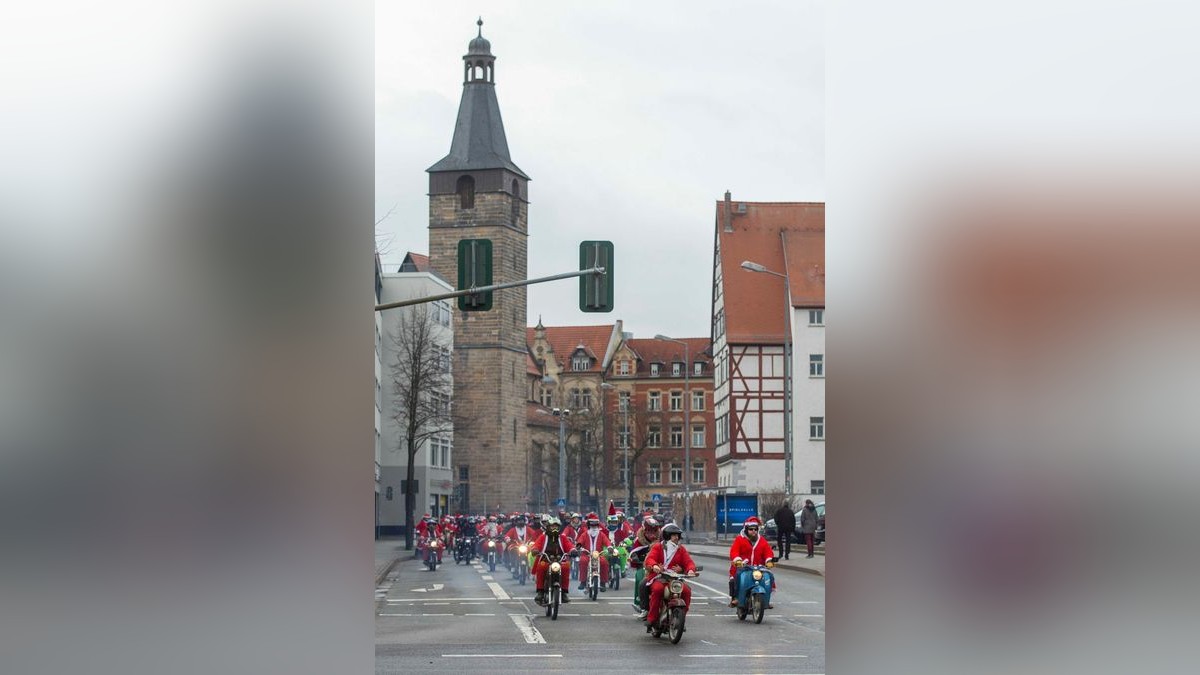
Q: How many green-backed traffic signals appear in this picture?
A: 2